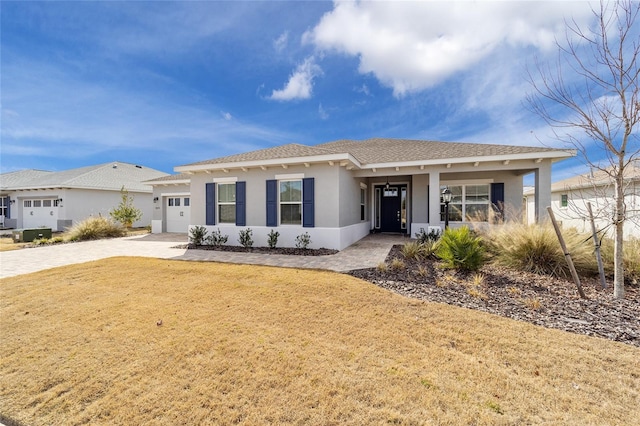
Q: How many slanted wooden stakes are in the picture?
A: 2